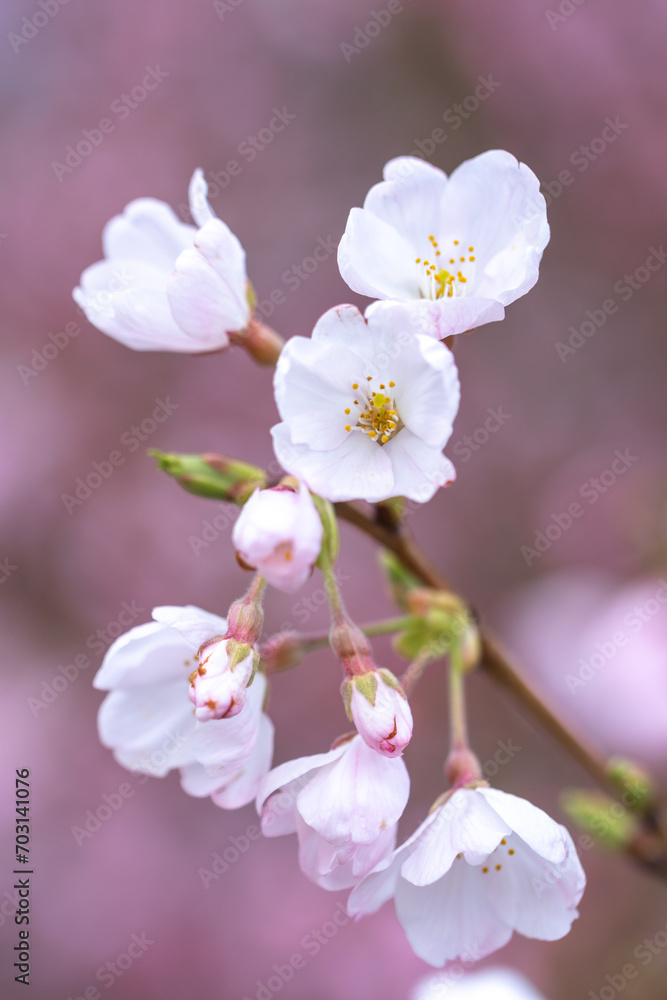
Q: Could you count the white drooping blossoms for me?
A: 3